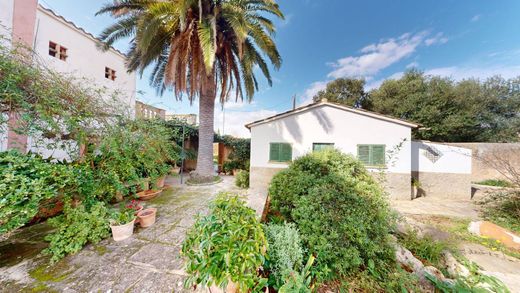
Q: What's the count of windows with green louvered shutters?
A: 2